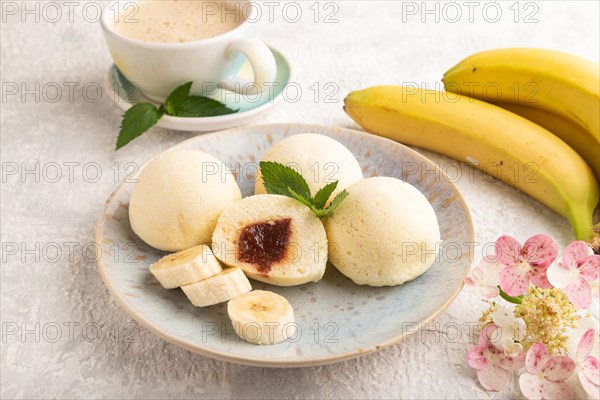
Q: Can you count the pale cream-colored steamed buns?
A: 4